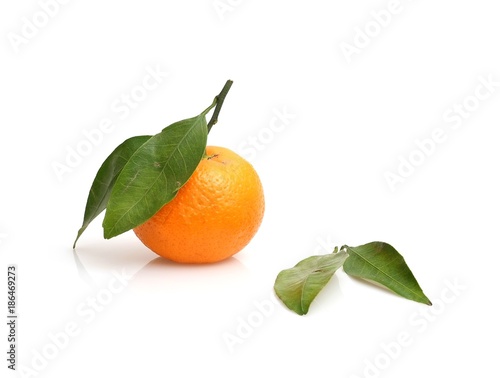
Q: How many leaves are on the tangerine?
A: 2